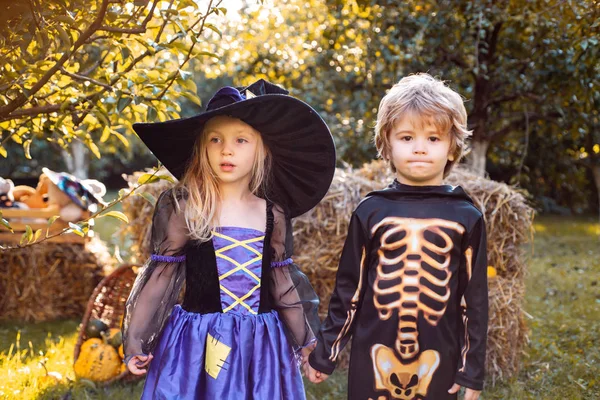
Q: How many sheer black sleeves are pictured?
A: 2